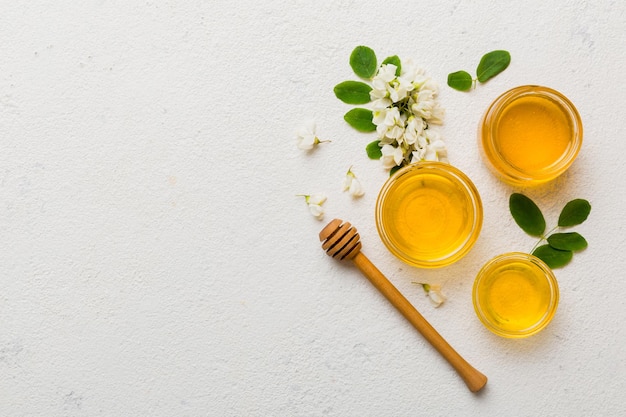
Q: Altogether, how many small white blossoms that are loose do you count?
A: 4